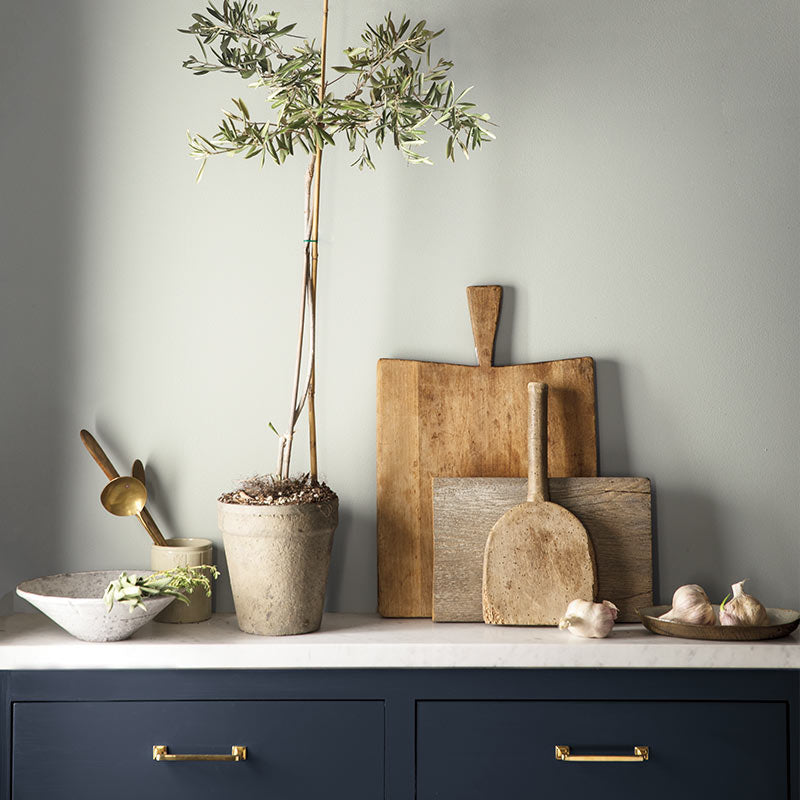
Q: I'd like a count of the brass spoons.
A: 1